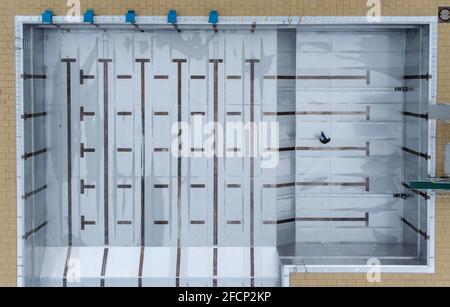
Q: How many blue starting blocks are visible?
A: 5